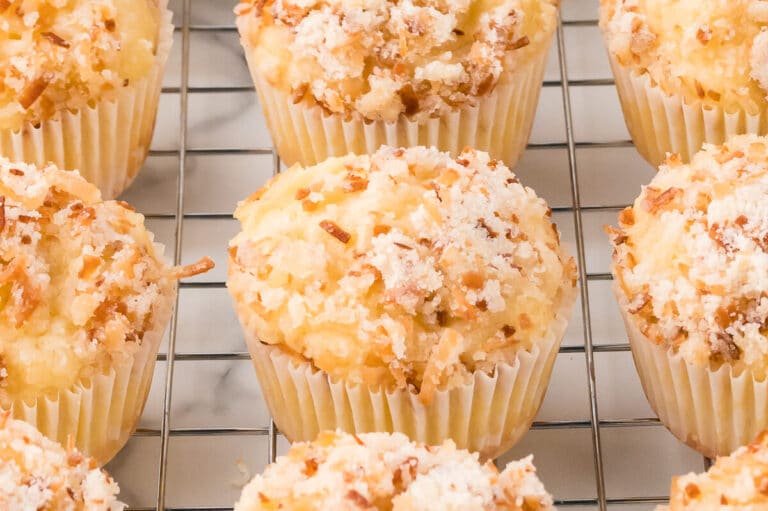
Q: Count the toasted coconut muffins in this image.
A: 9